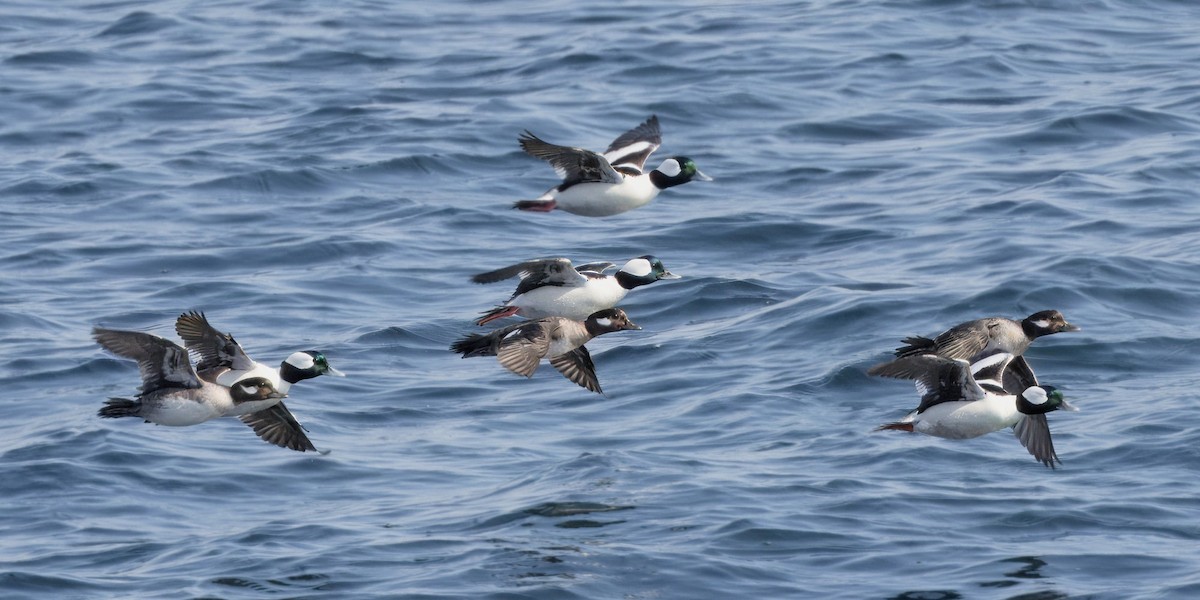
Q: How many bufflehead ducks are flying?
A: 7